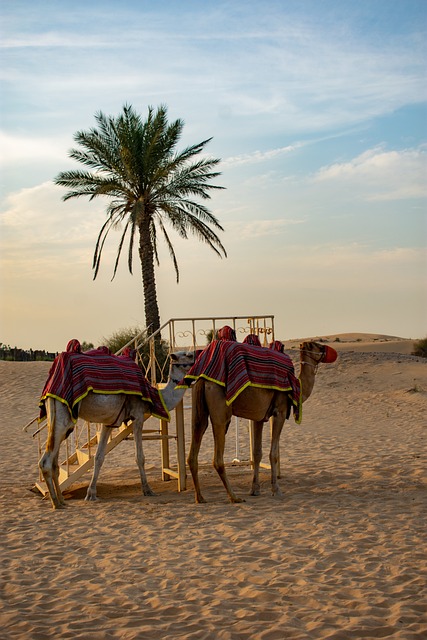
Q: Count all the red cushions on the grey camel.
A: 3